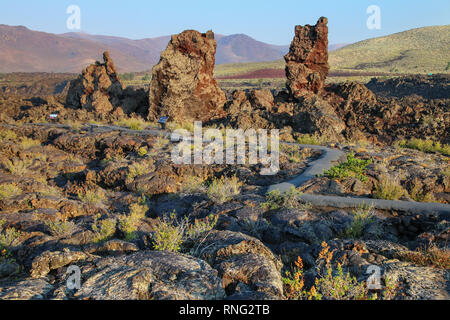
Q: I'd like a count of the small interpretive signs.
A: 2